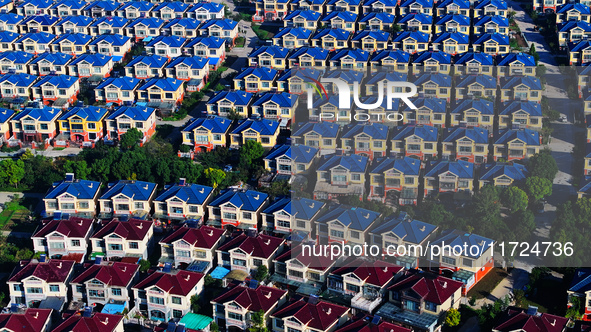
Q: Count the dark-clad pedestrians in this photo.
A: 0